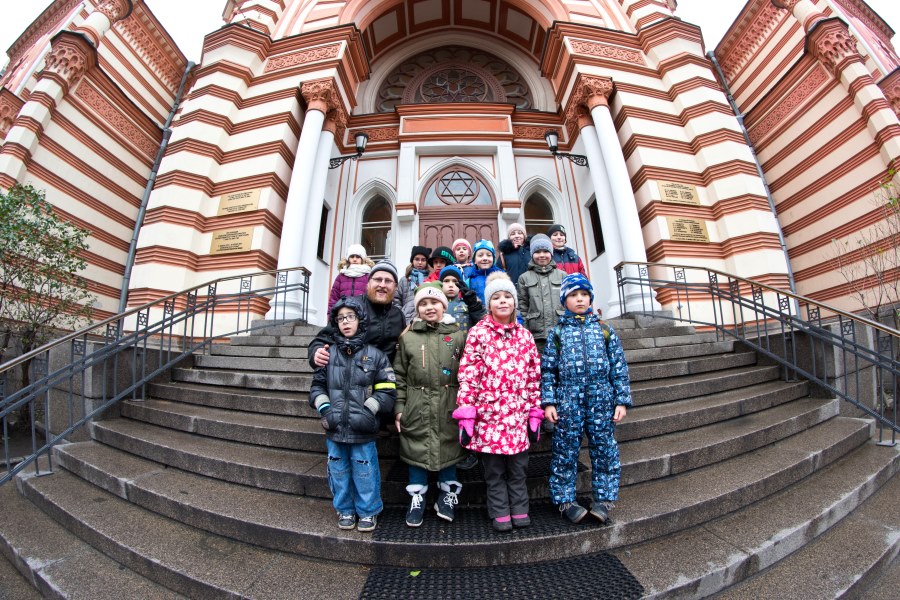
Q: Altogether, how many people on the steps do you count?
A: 14